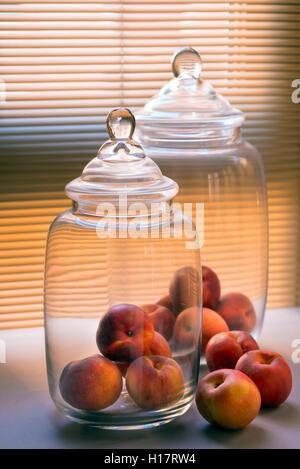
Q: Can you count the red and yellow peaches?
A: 12